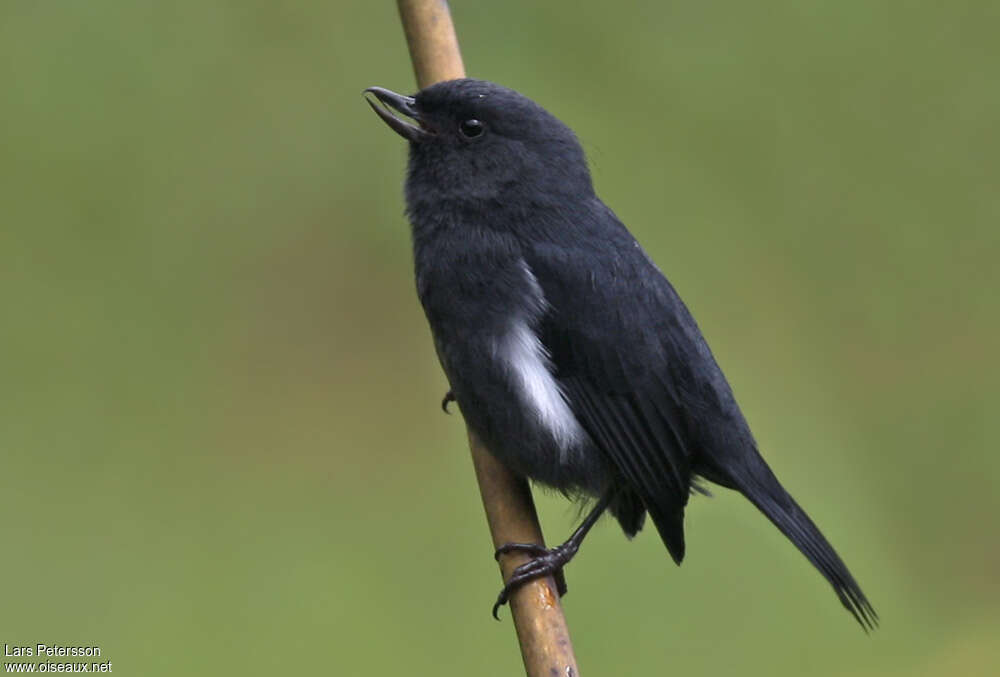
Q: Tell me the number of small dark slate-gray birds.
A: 1